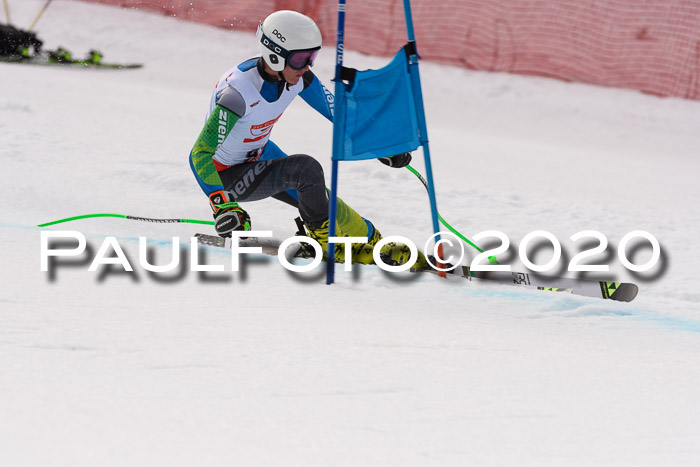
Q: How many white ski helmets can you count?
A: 1